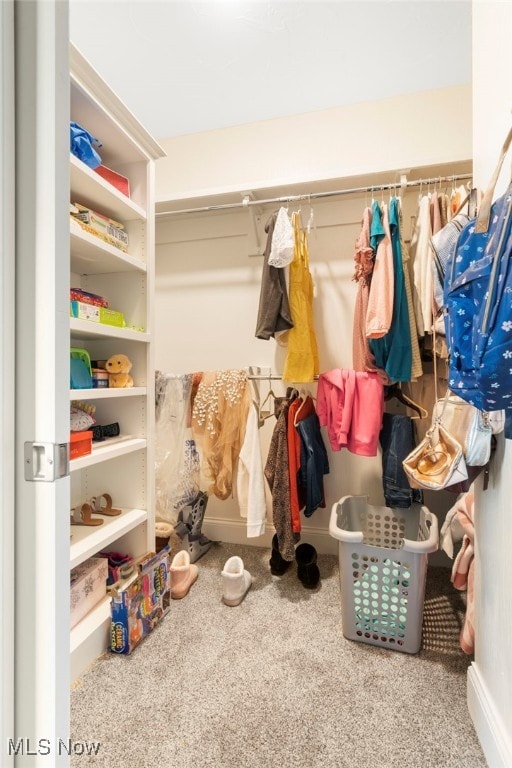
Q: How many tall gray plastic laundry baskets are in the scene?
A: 1